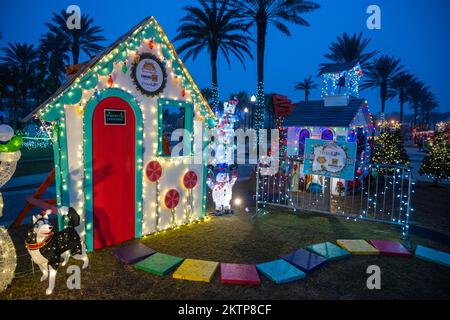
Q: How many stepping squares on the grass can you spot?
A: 10